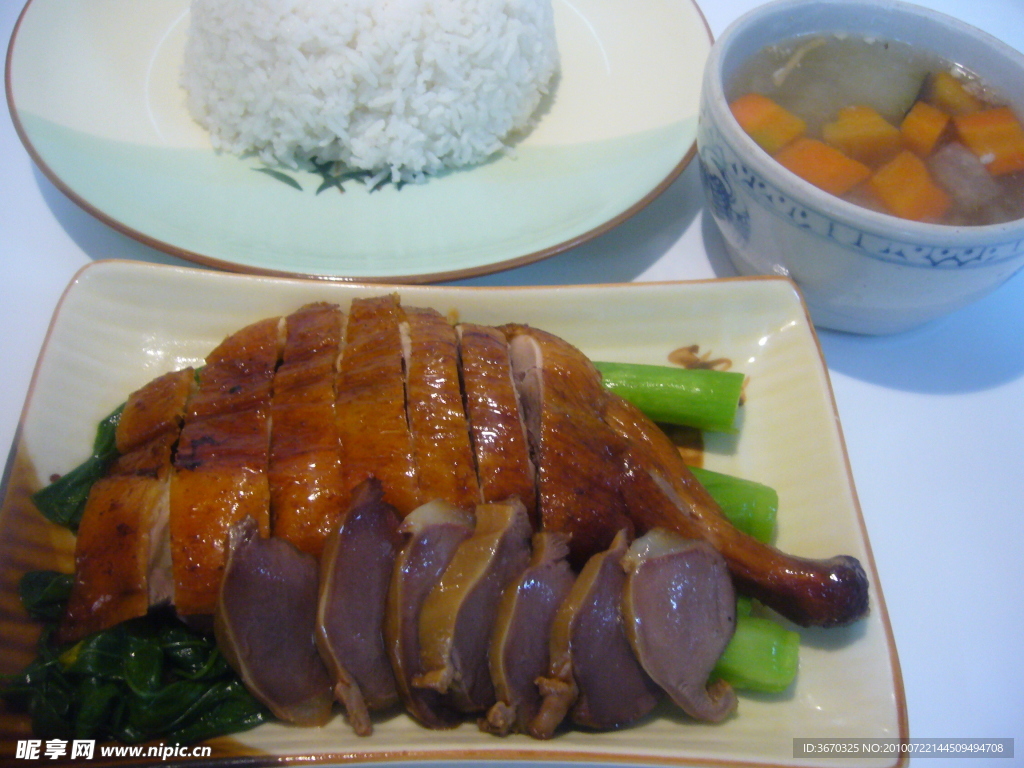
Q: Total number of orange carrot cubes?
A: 7